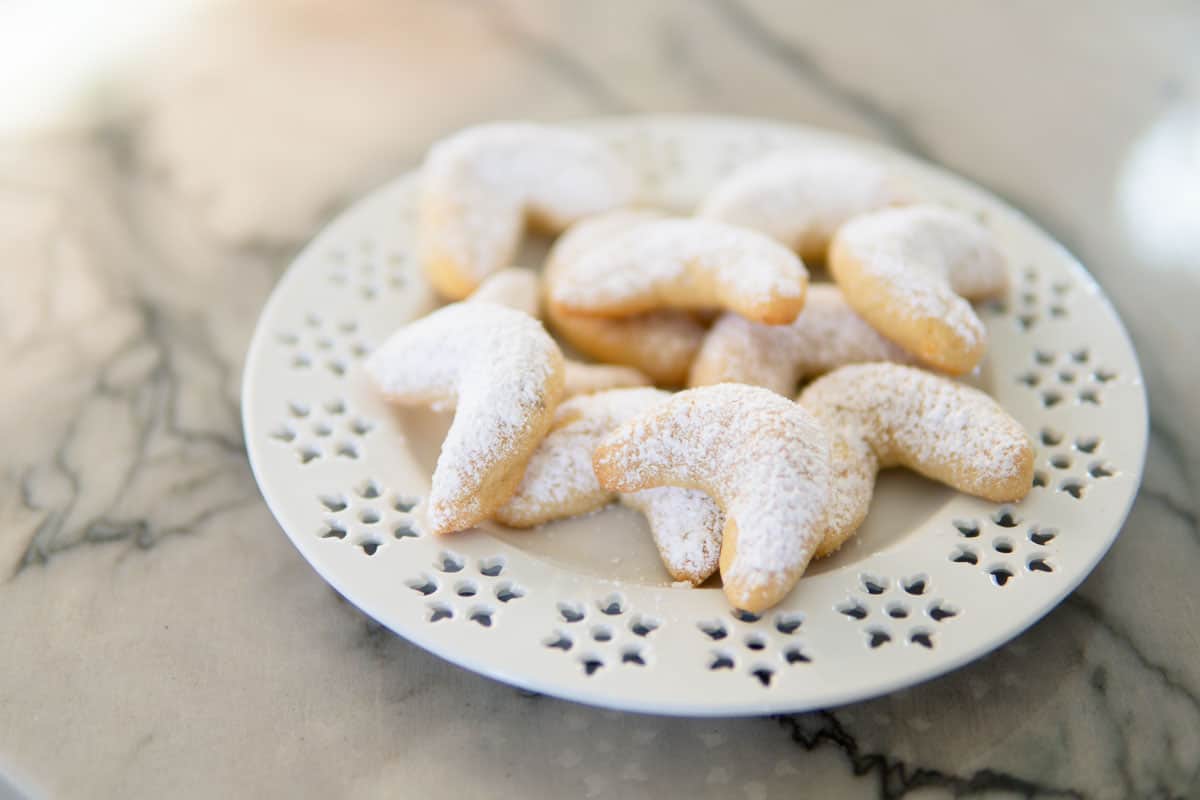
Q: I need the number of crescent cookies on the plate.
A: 11